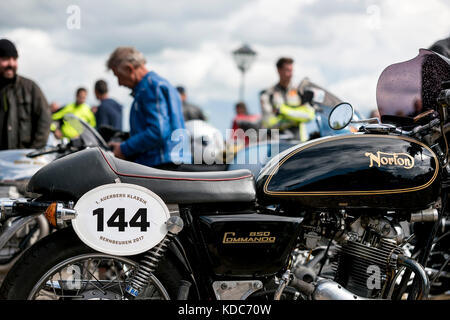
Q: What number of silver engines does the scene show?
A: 1